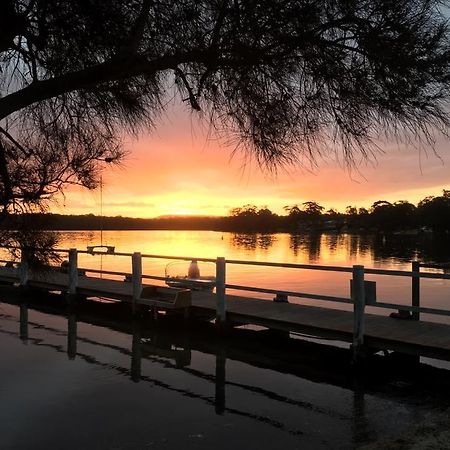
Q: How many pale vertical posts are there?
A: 5